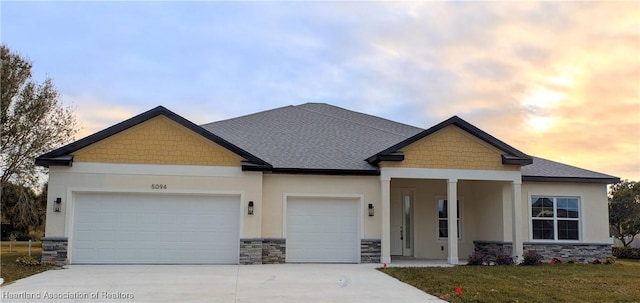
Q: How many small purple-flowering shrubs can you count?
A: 3